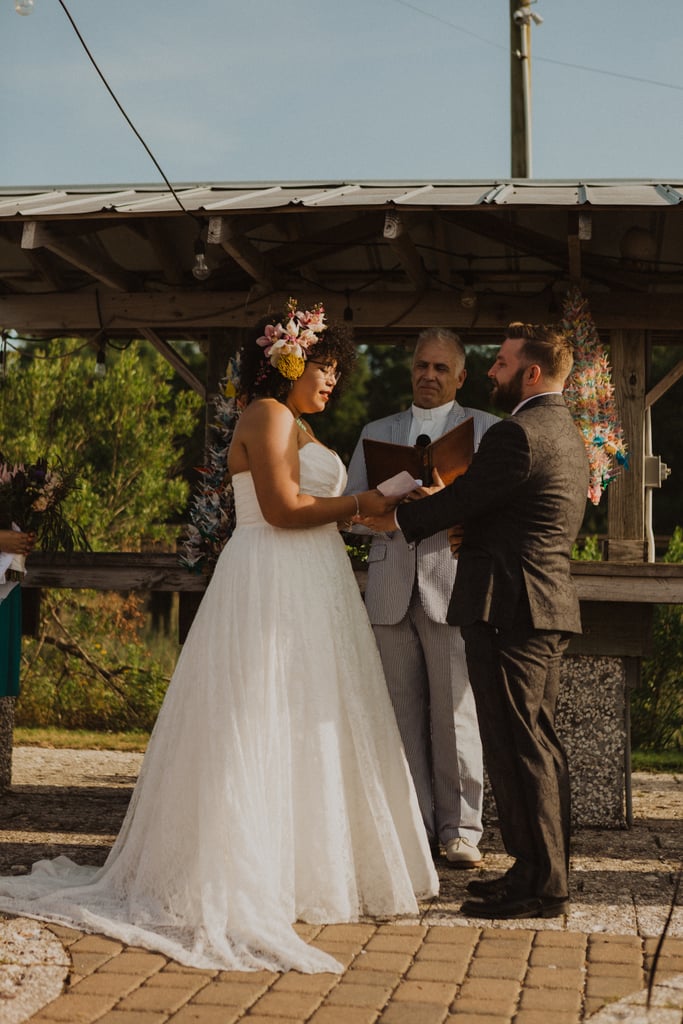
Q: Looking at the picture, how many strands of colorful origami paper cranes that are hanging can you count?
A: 2